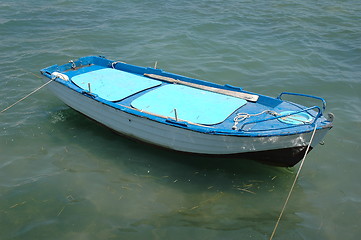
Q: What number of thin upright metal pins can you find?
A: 3